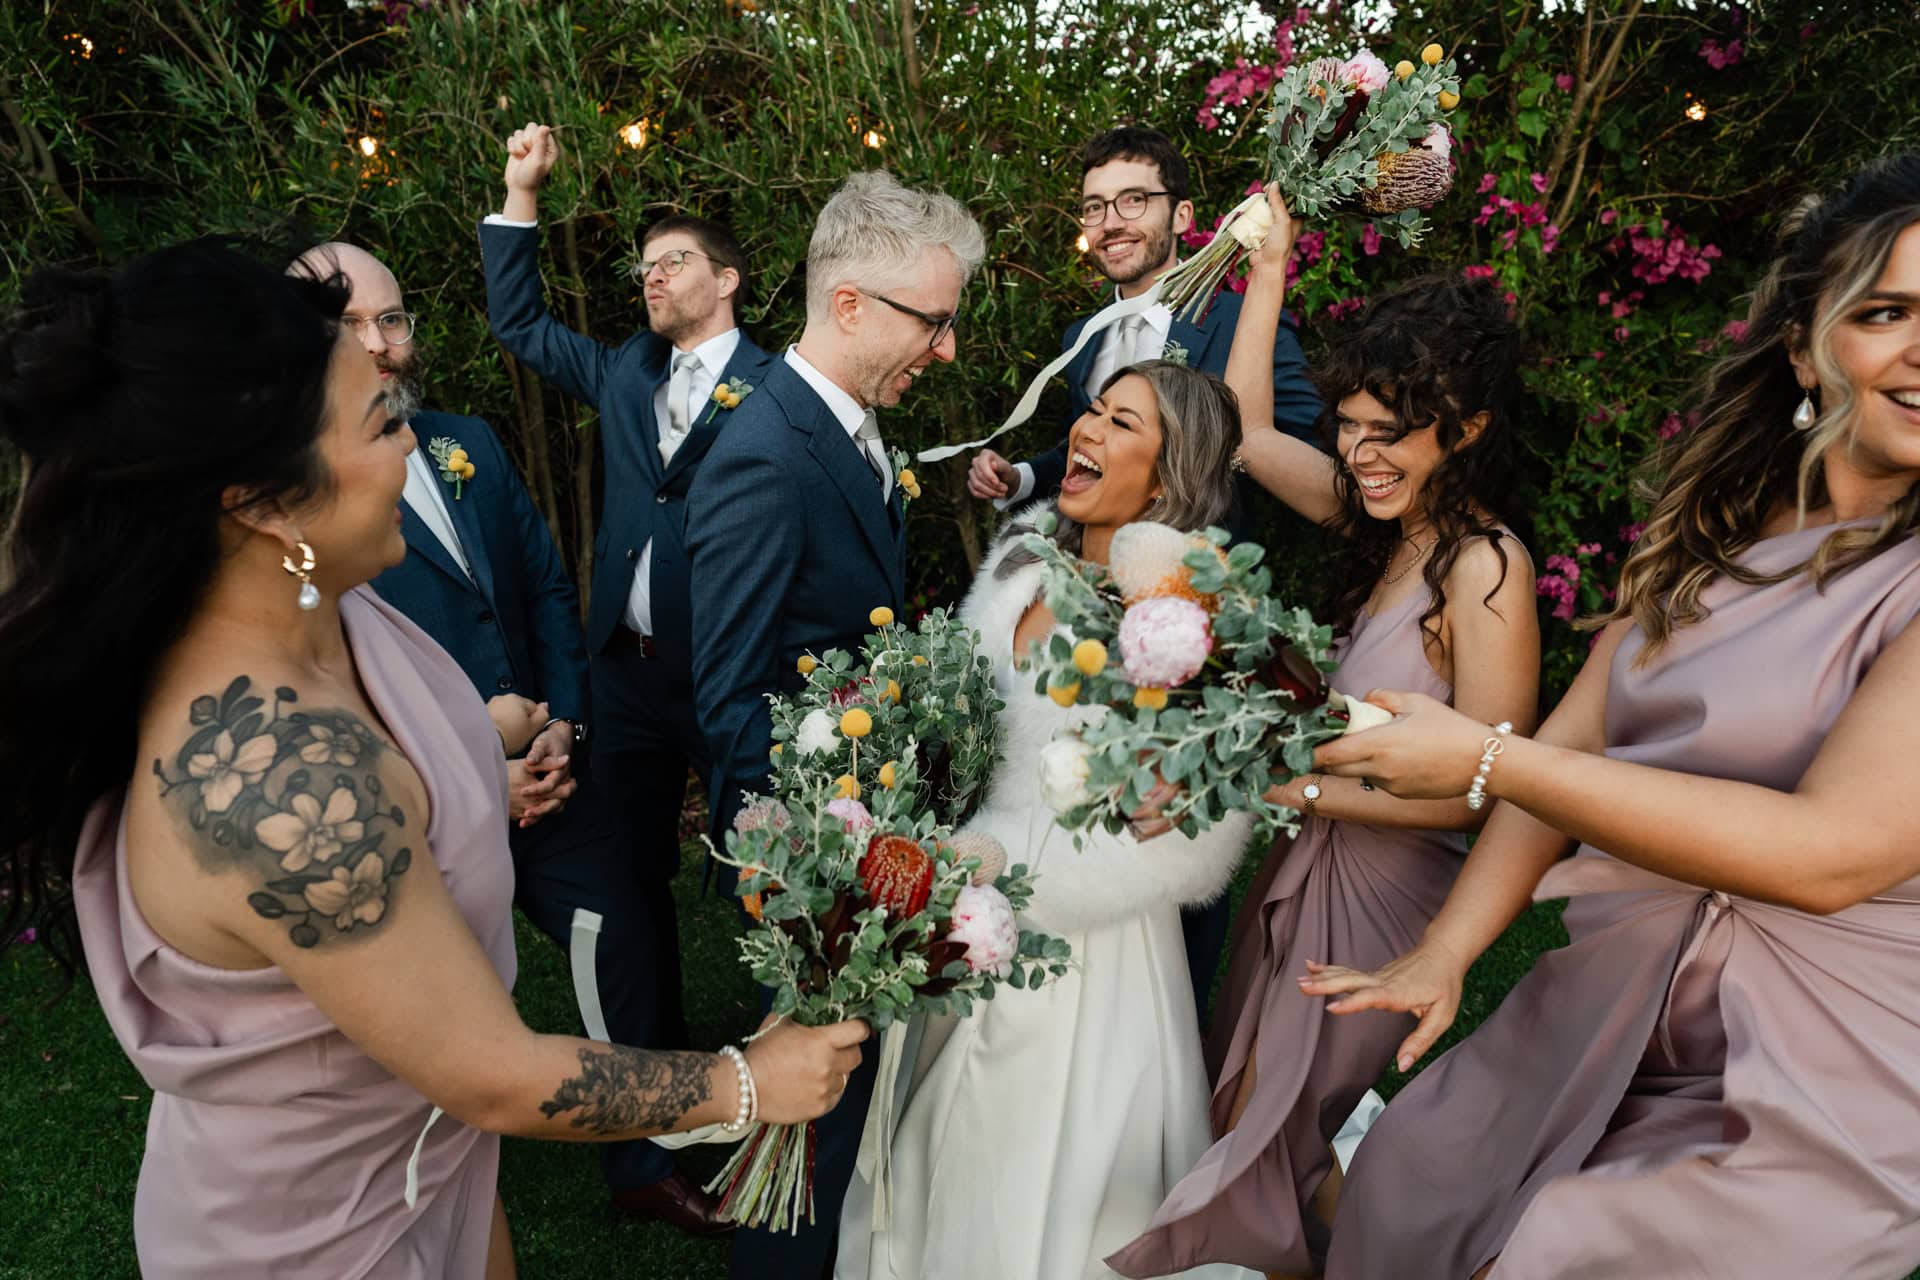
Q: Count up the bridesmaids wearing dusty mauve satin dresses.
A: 3